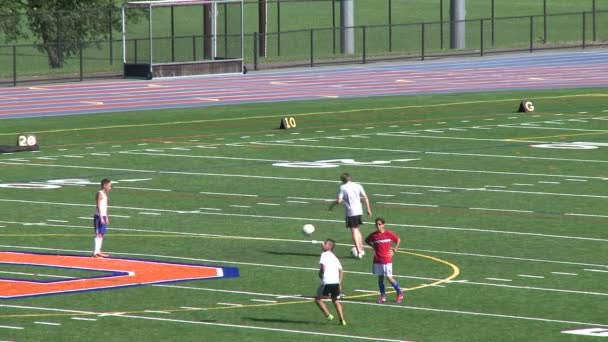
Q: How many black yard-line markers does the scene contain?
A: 3